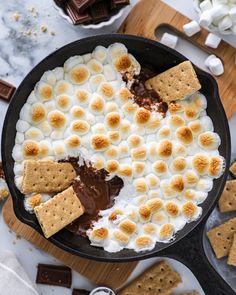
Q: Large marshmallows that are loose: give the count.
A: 4